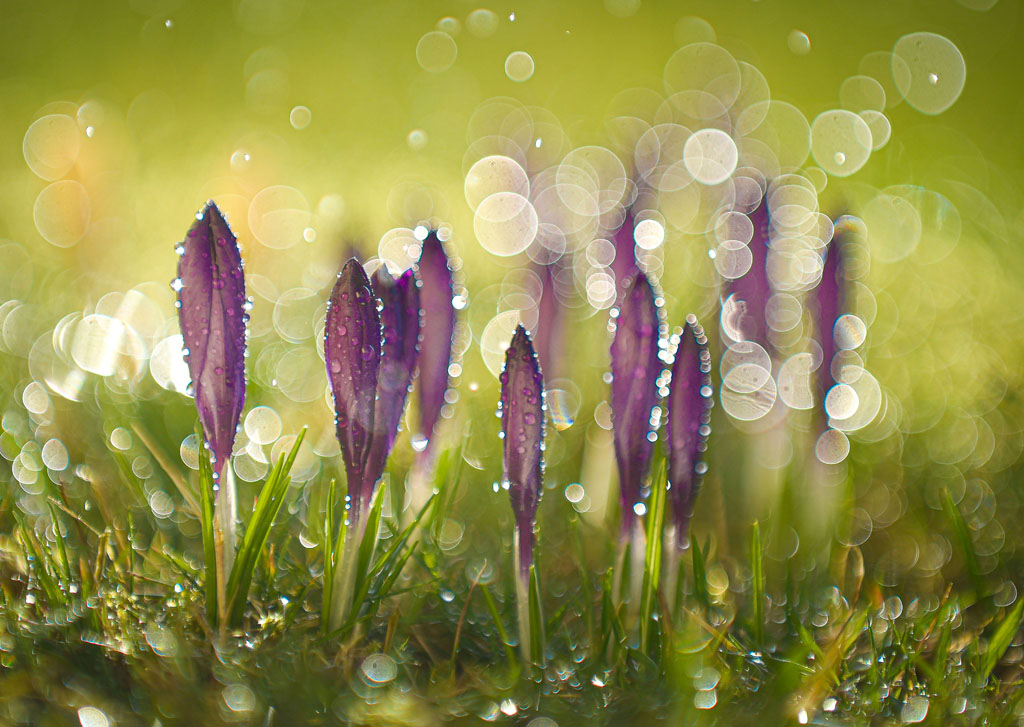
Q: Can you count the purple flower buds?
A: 11